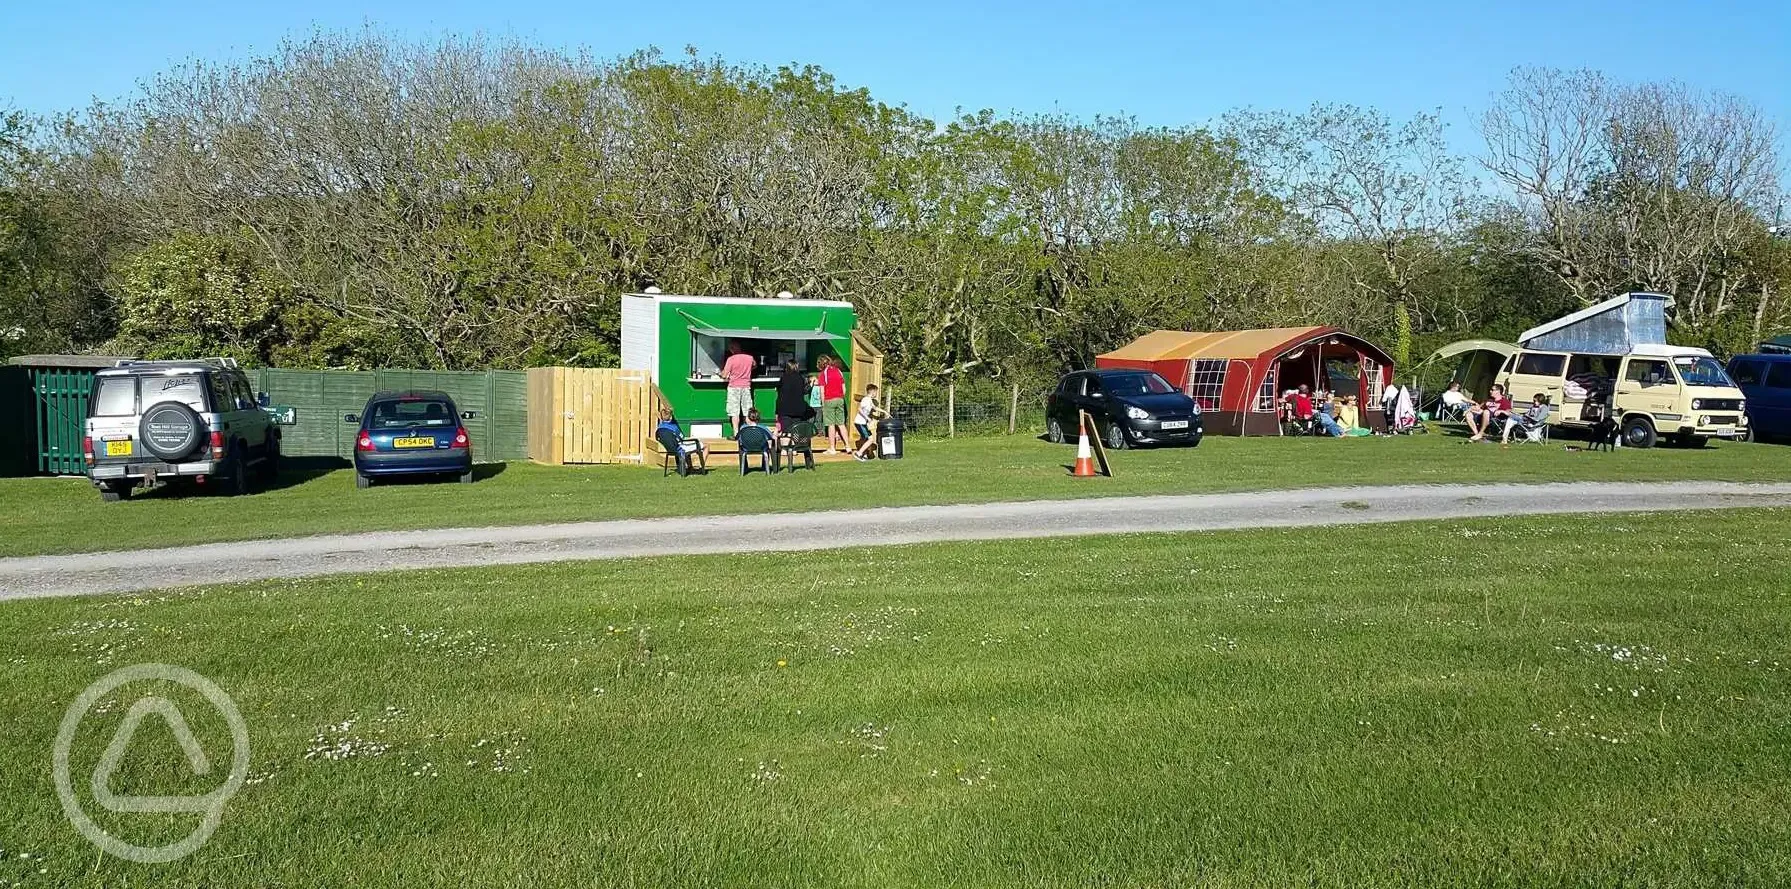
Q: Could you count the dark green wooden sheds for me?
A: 1